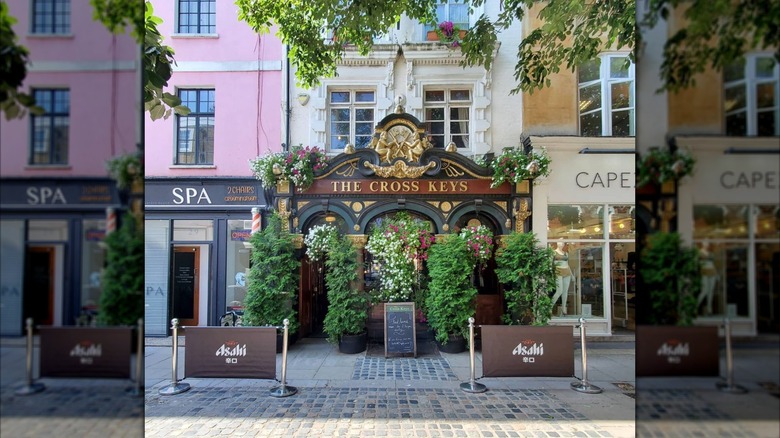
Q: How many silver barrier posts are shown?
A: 4